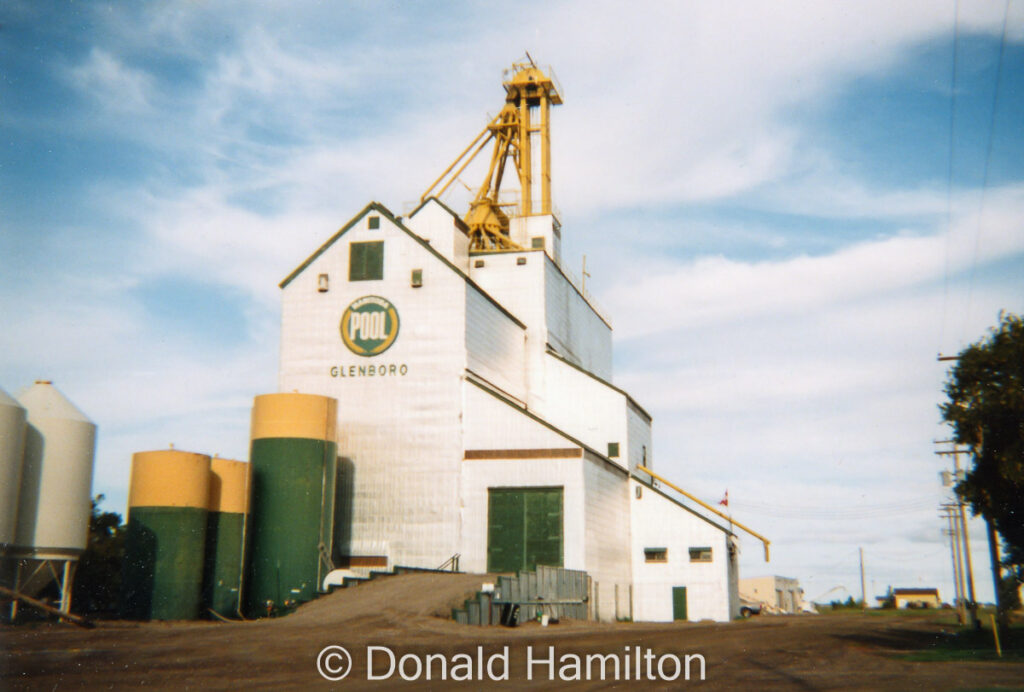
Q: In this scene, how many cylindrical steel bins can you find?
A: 5